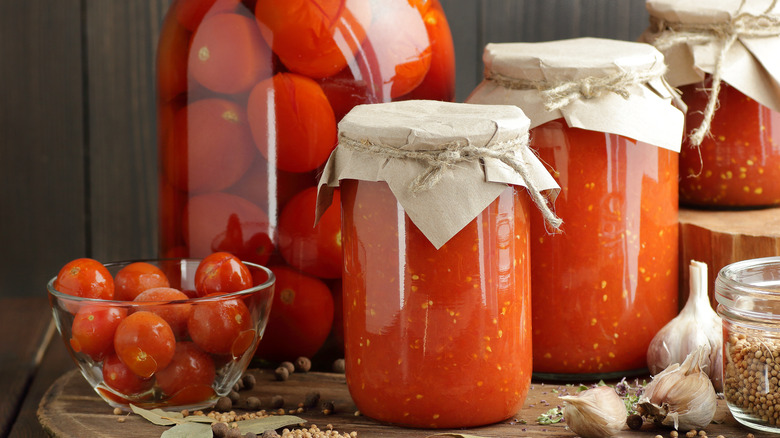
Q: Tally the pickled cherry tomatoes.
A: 9